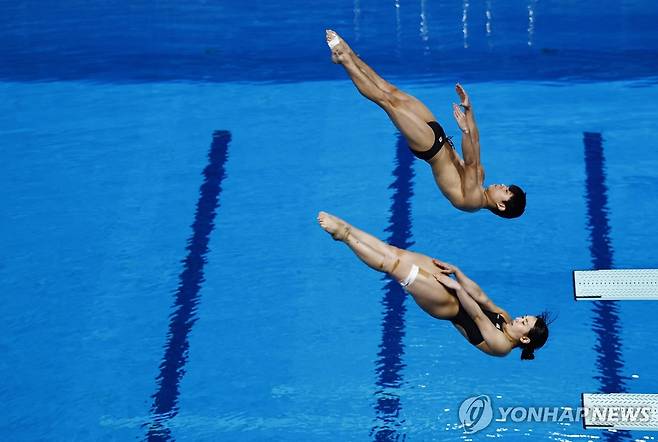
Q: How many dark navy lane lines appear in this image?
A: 3